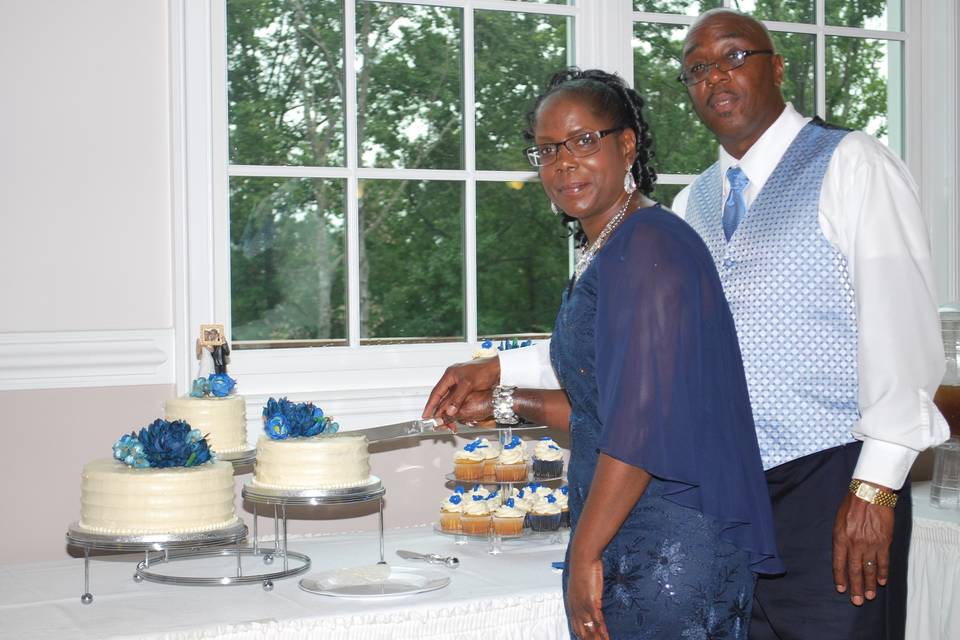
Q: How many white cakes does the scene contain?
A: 3